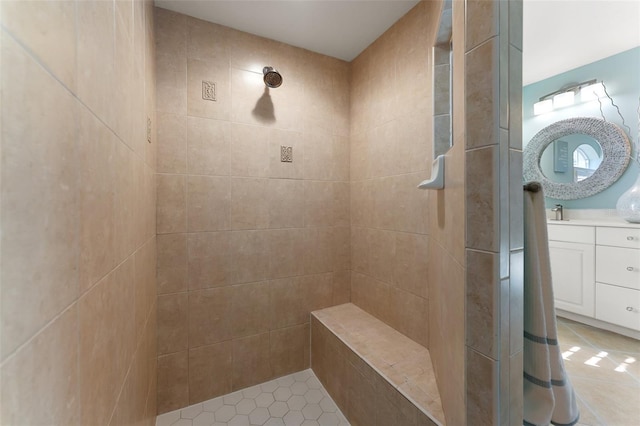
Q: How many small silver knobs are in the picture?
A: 3